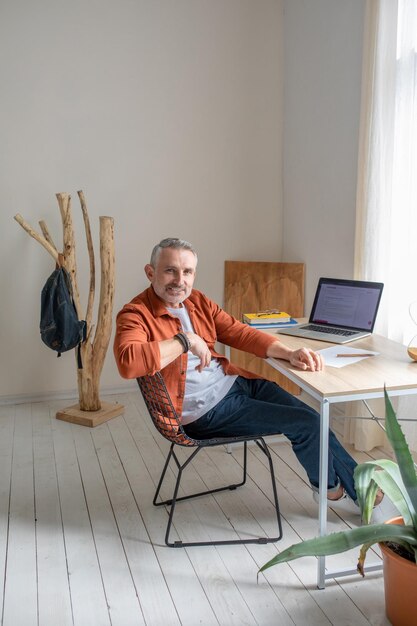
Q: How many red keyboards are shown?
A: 0